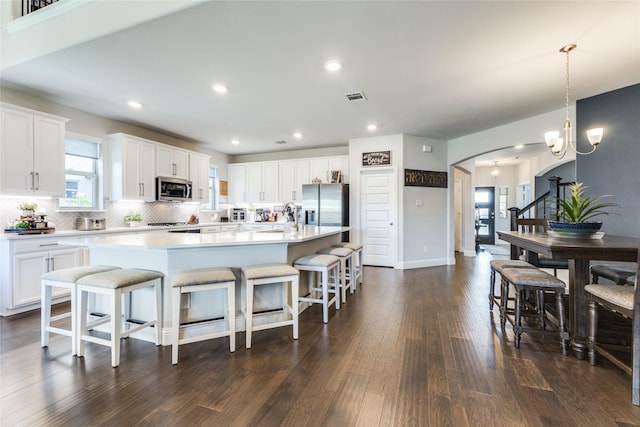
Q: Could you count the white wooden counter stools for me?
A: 7